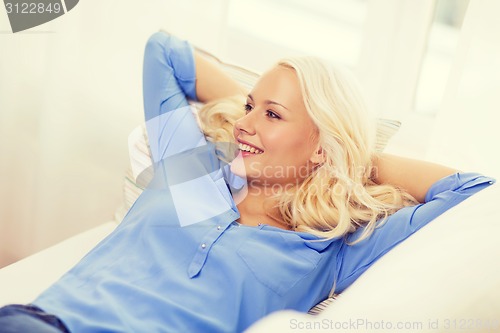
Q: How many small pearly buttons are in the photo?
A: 2